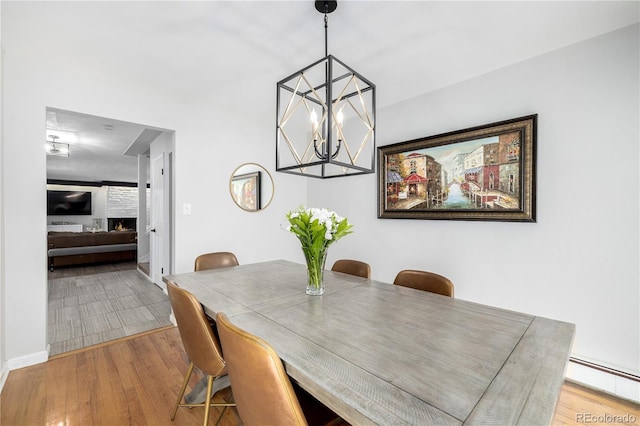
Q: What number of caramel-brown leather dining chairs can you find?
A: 5